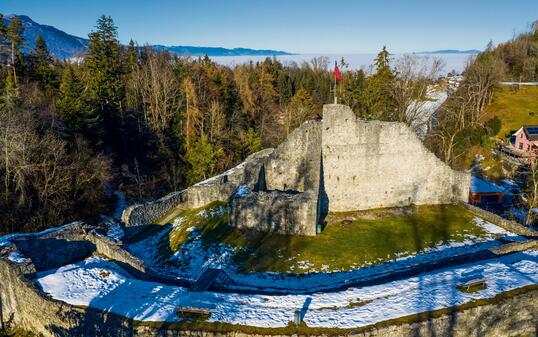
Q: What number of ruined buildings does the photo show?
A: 1